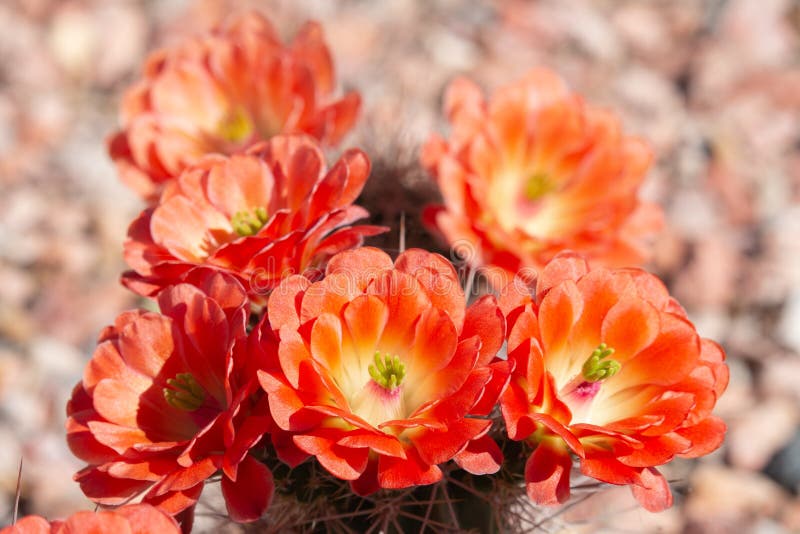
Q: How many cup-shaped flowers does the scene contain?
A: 6